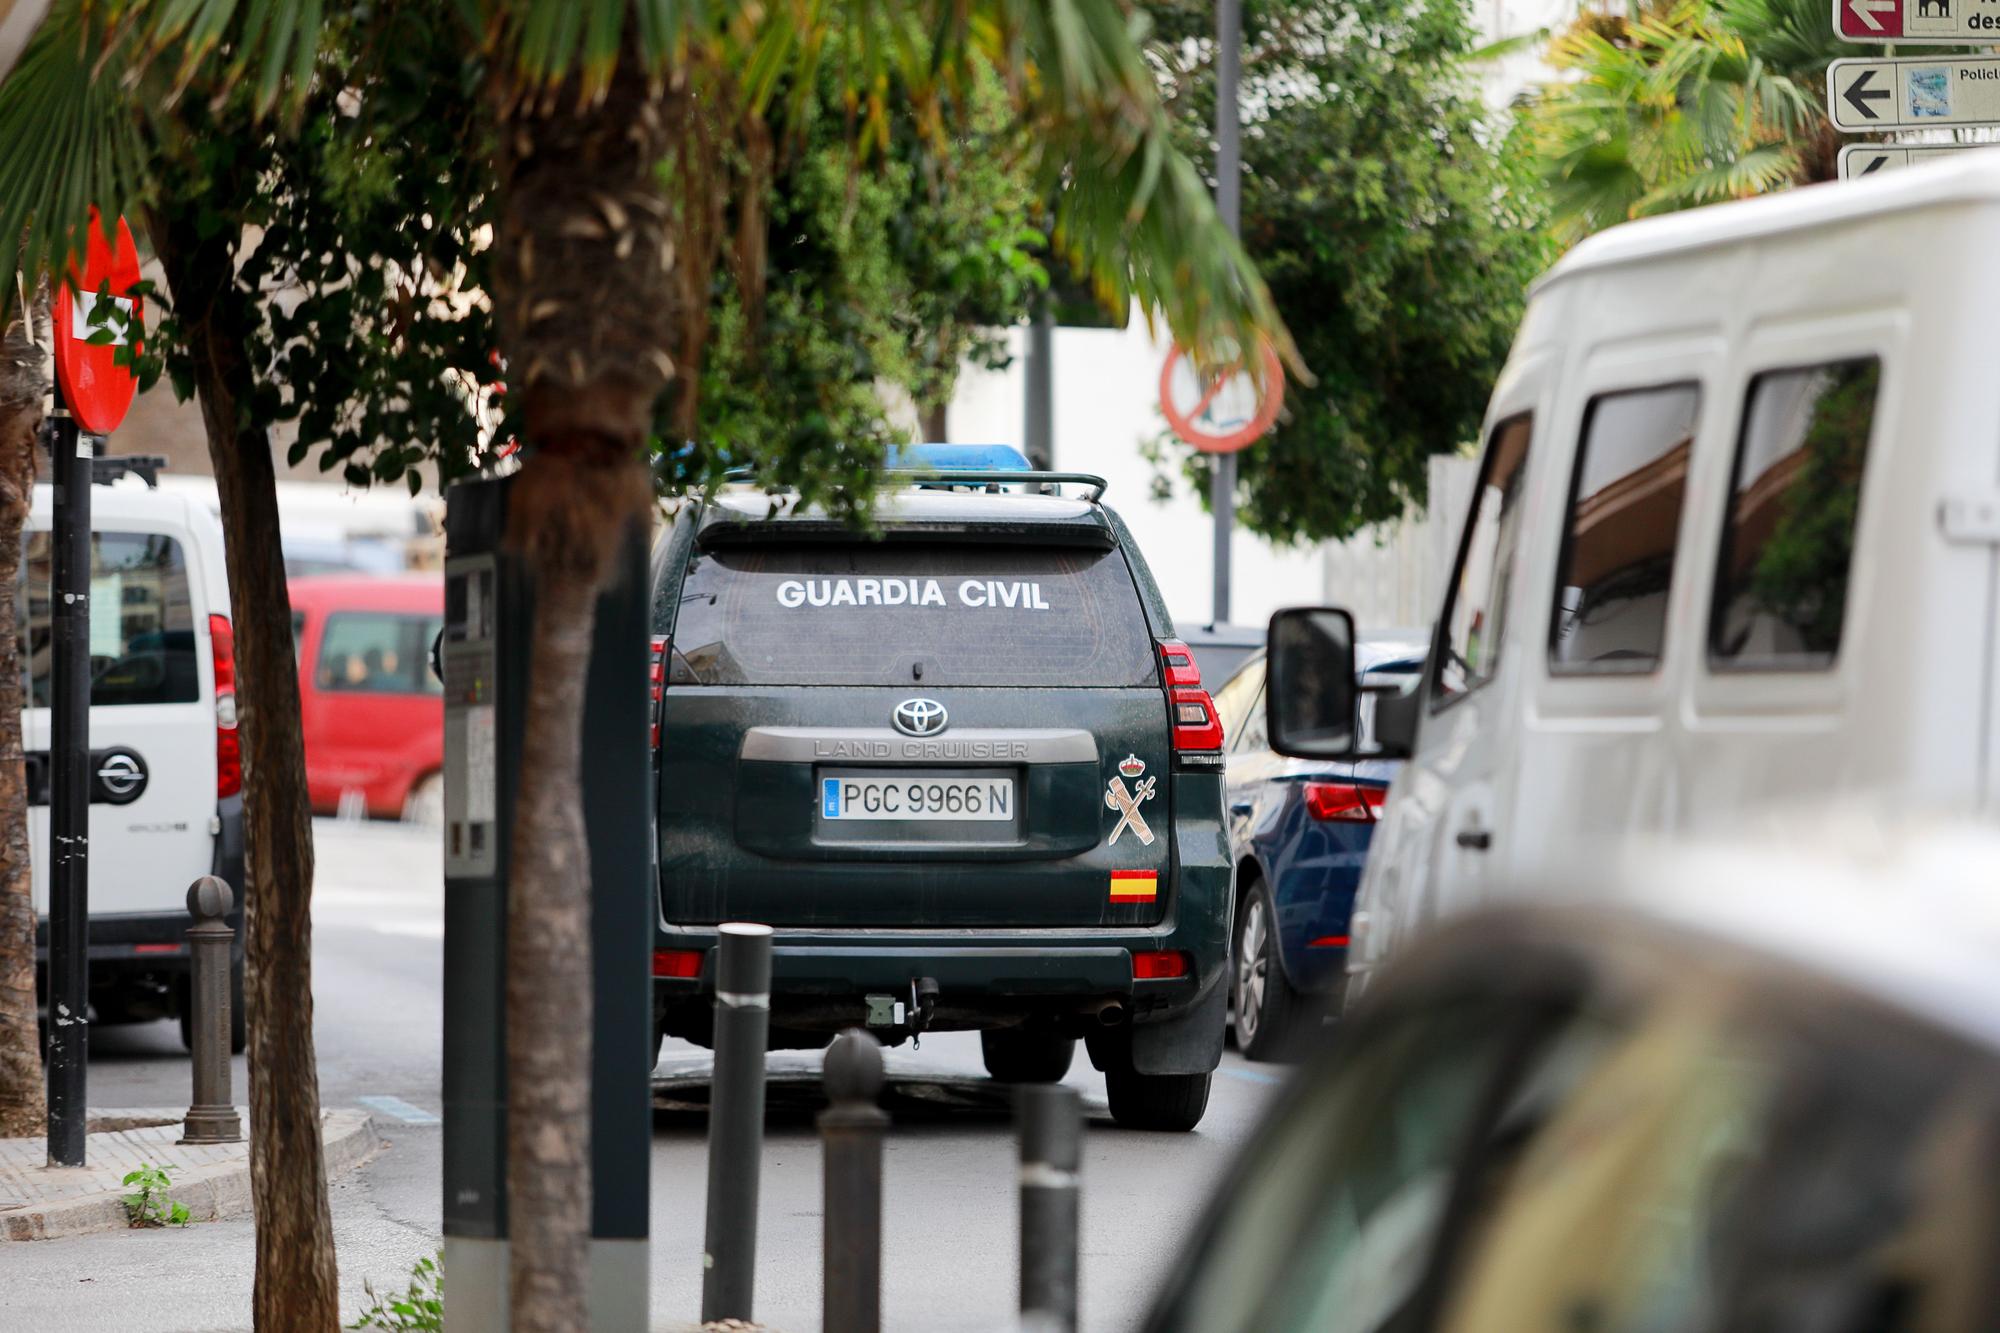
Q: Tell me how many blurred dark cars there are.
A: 1